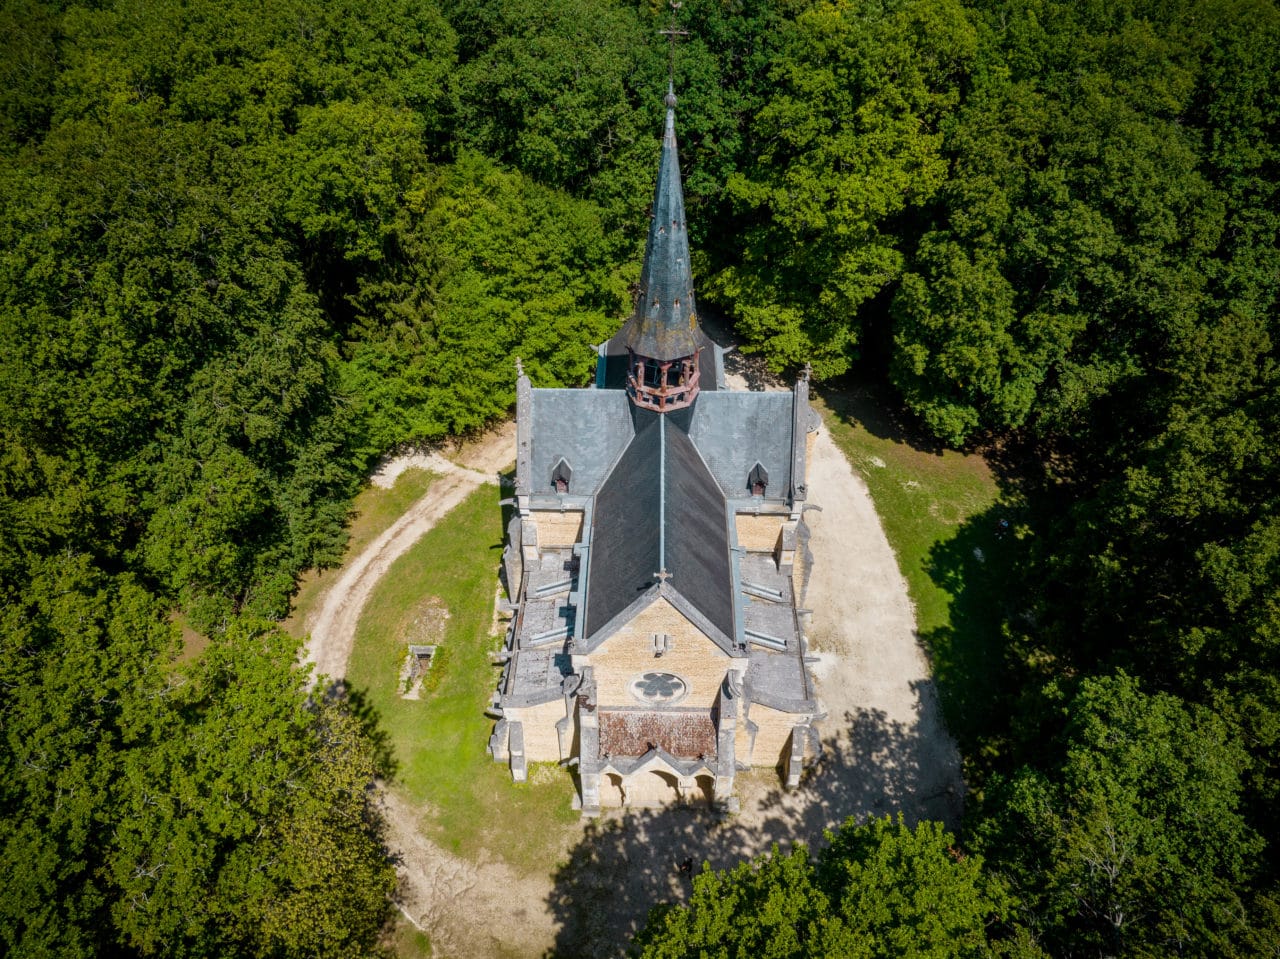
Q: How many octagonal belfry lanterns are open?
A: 1